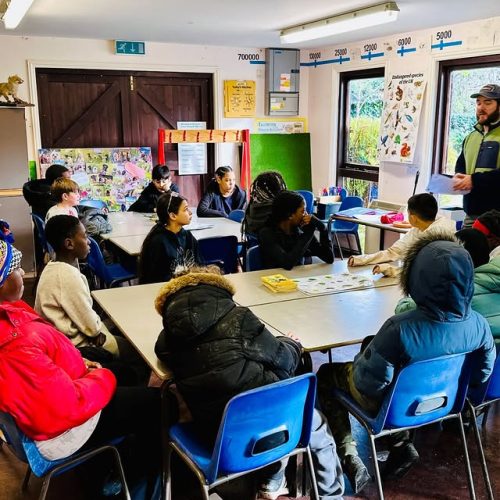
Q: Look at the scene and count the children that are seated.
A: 14